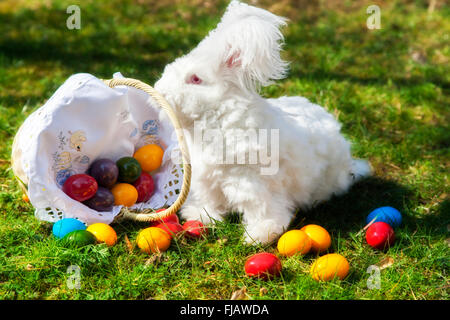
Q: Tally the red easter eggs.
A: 7